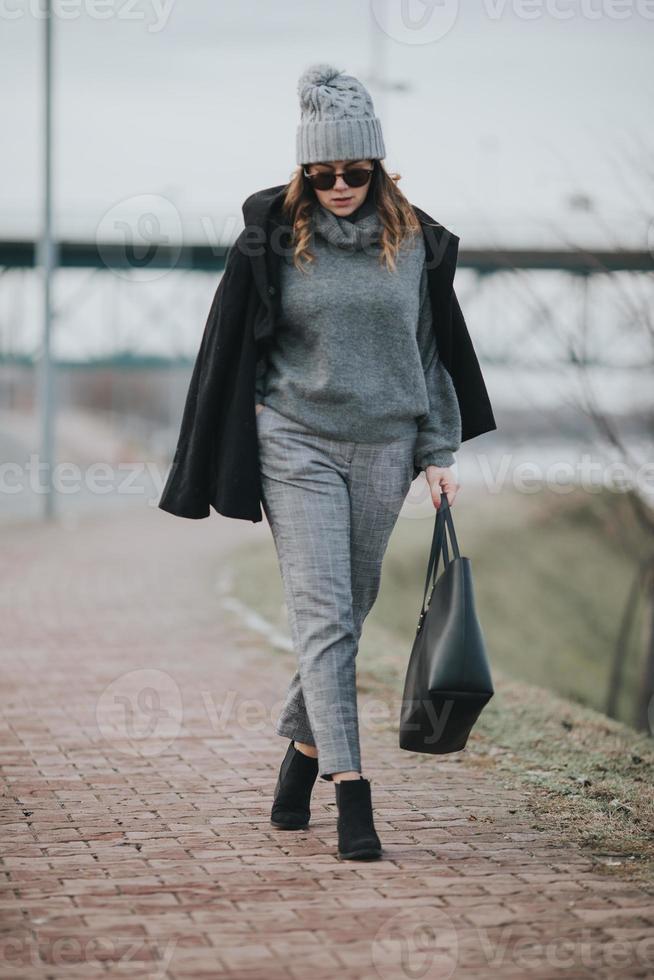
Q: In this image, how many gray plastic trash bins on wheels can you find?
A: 0